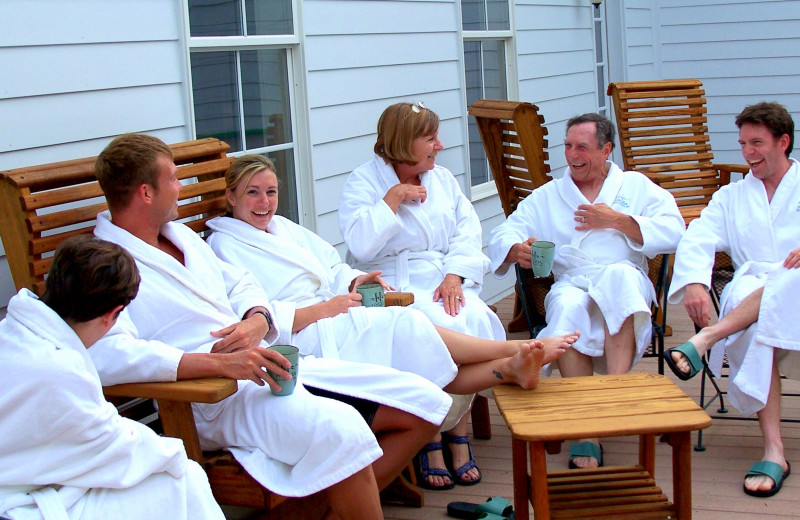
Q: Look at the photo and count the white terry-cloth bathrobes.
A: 6